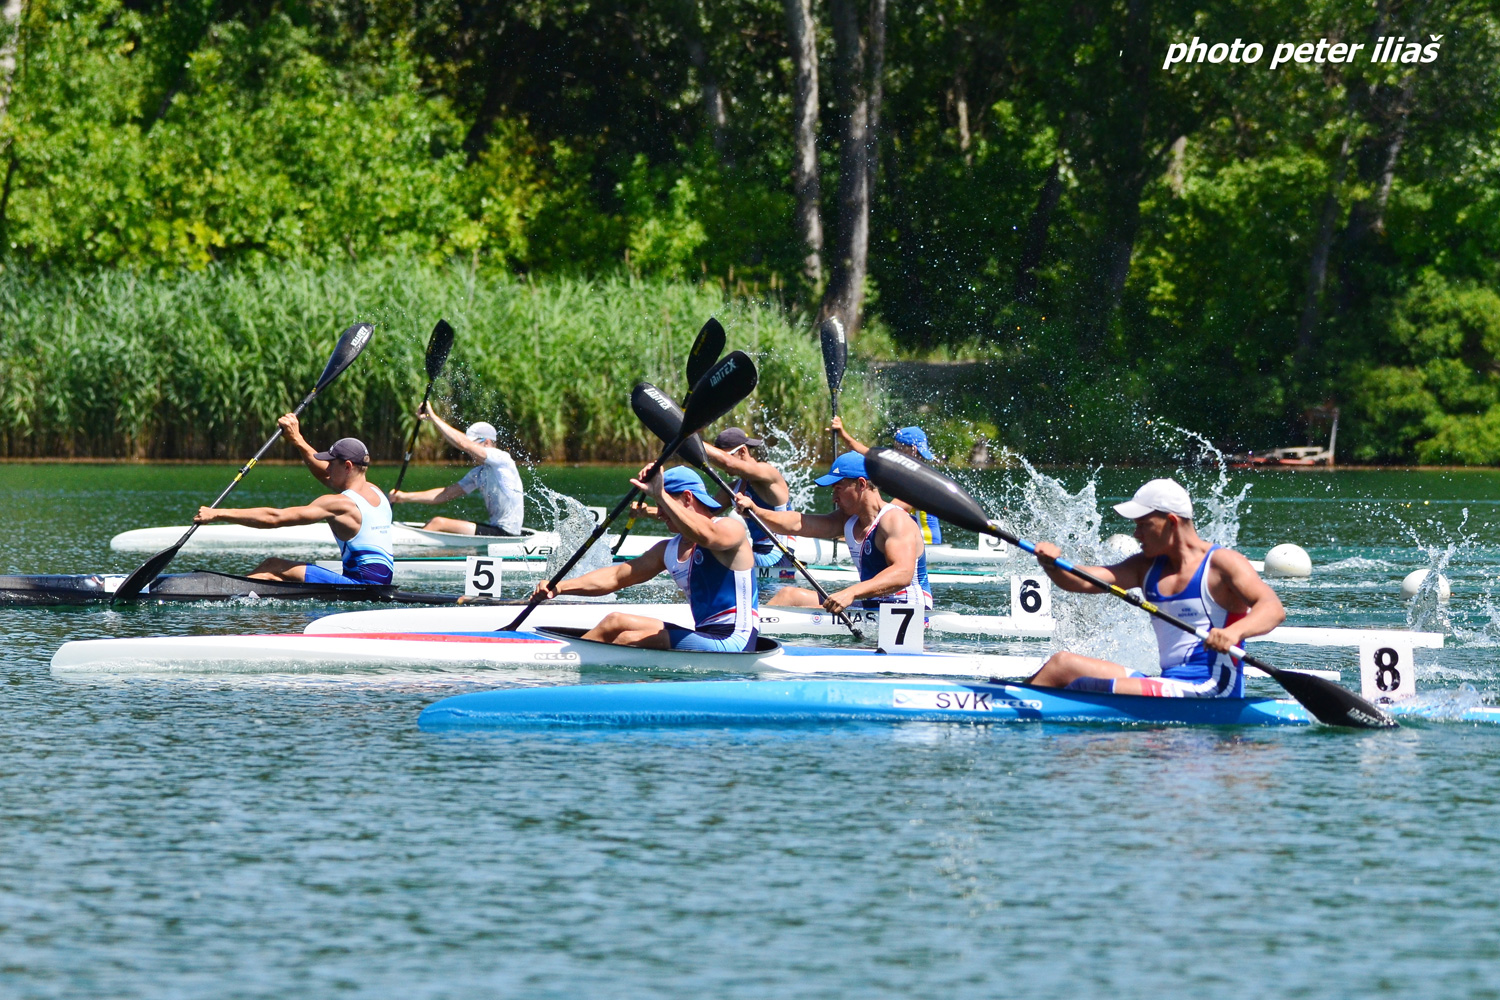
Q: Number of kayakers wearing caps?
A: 7